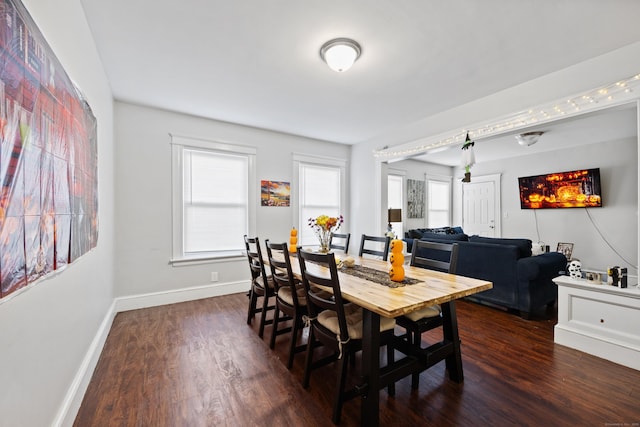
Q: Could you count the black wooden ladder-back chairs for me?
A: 6